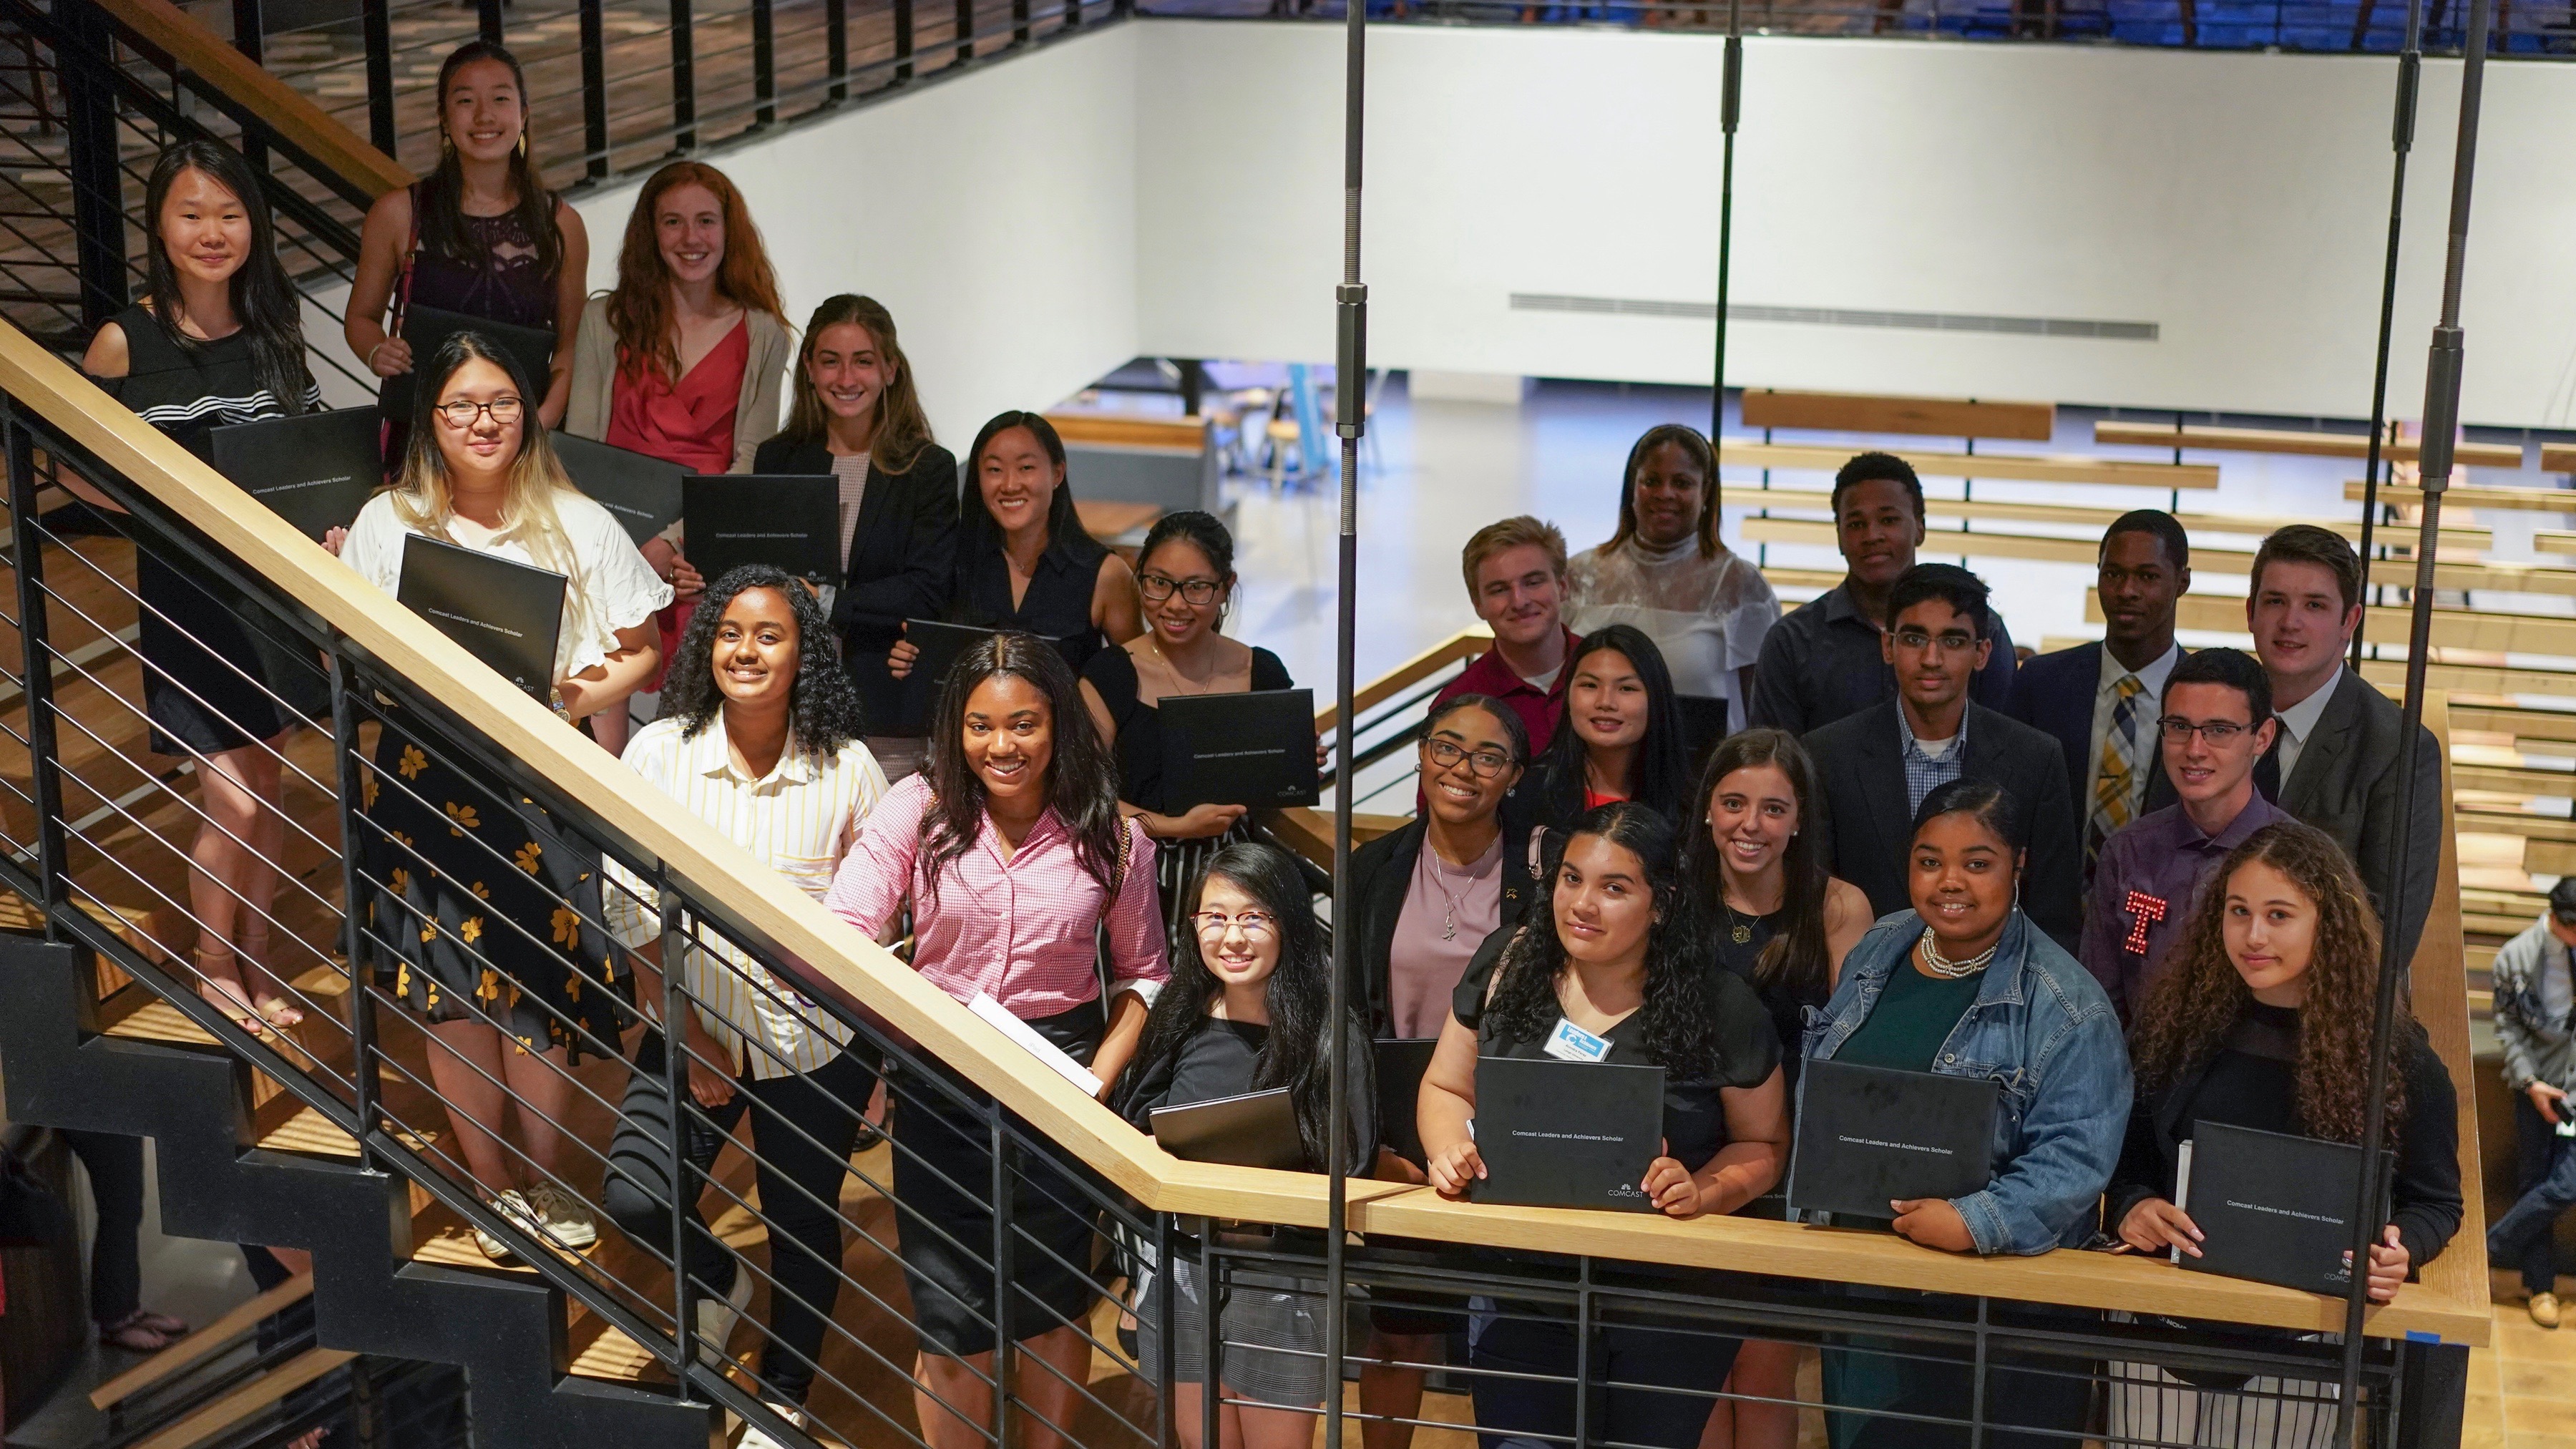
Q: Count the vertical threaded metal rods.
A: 4